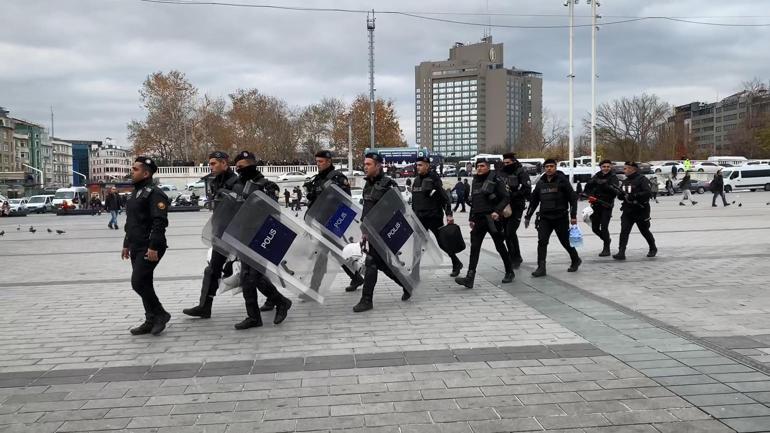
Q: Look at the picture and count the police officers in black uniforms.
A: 11